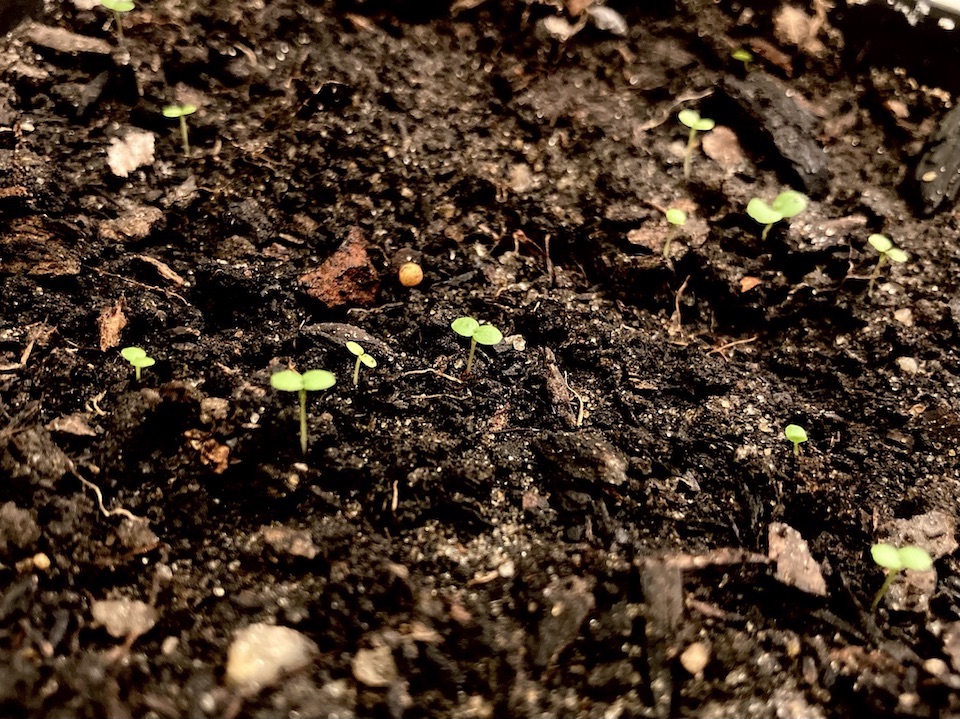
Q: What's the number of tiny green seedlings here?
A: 13